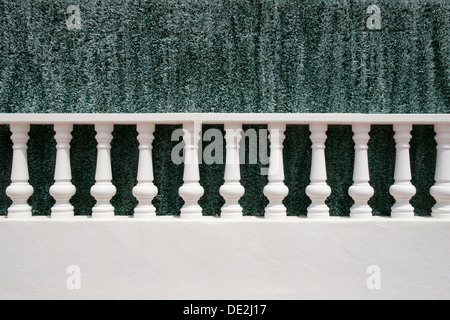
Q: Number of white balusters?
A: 11